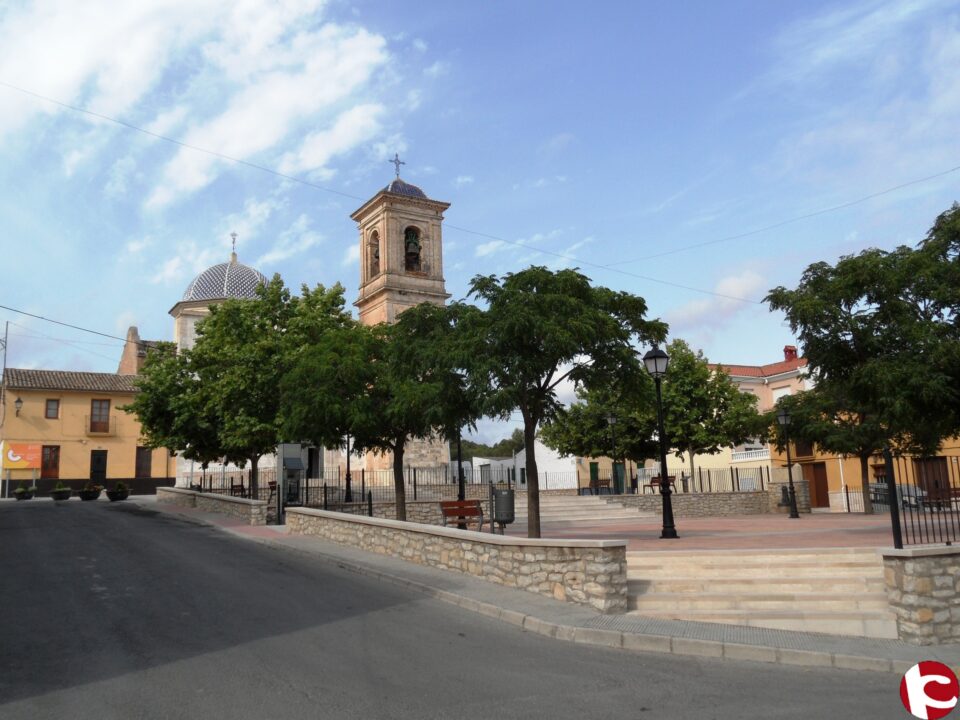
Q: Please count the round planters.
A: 4